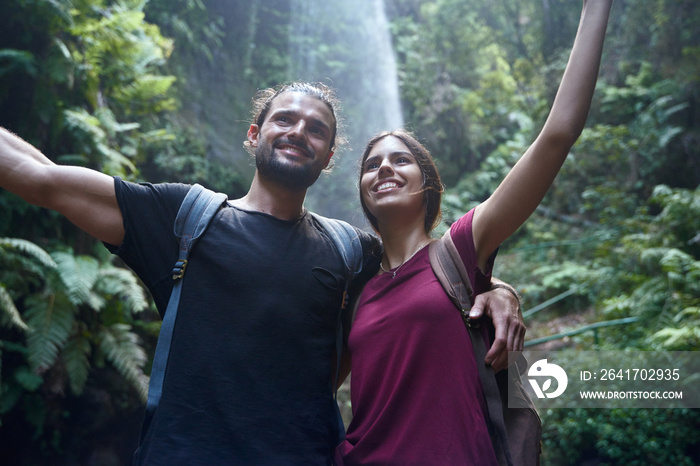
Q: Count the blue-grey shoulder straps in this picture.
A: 2